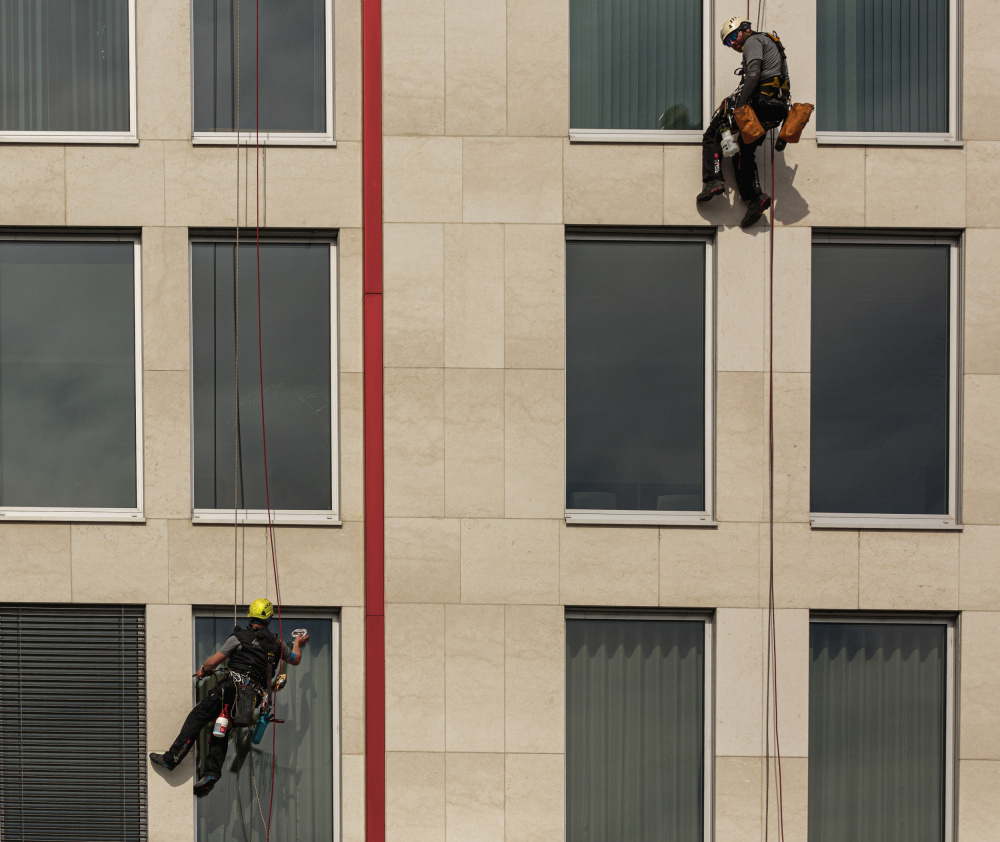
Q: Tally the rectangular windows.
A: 12